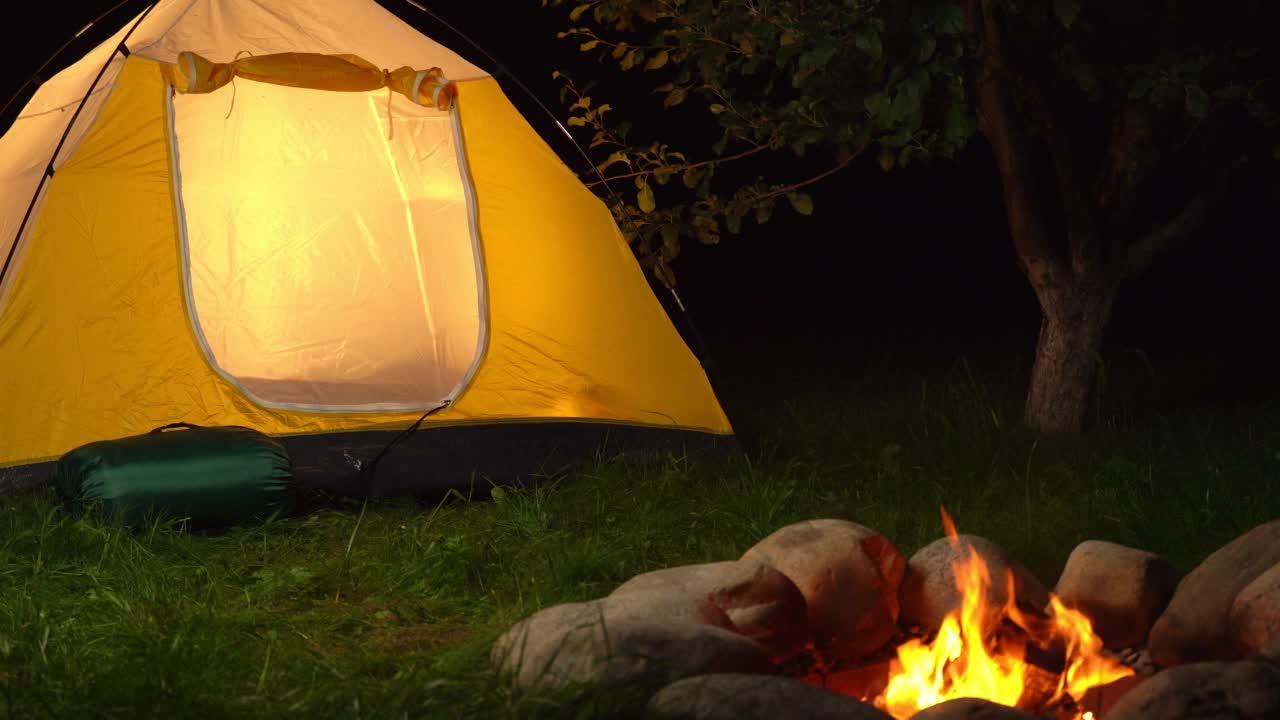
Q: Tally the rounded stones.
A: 10